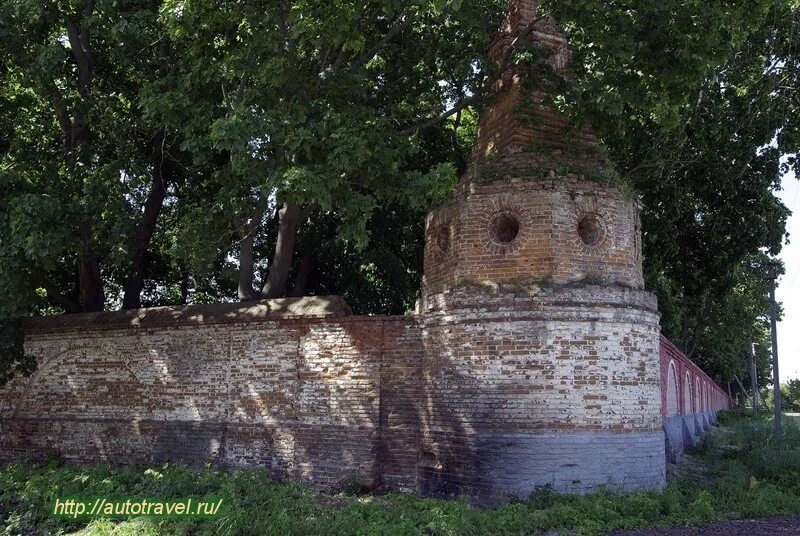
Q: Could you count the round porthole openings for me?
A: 3